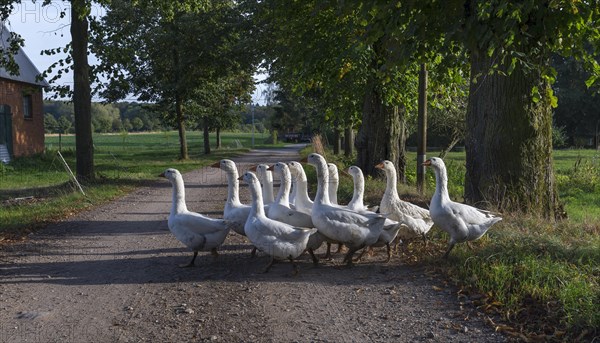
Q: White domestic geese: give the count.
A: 11